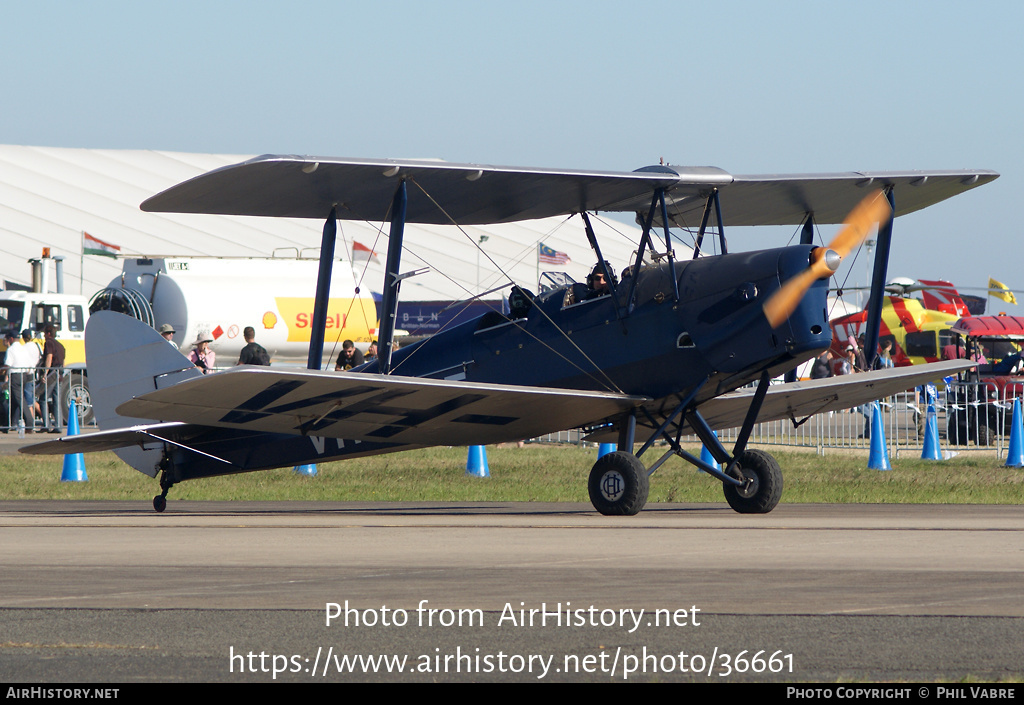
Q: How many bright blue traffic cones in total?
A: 8